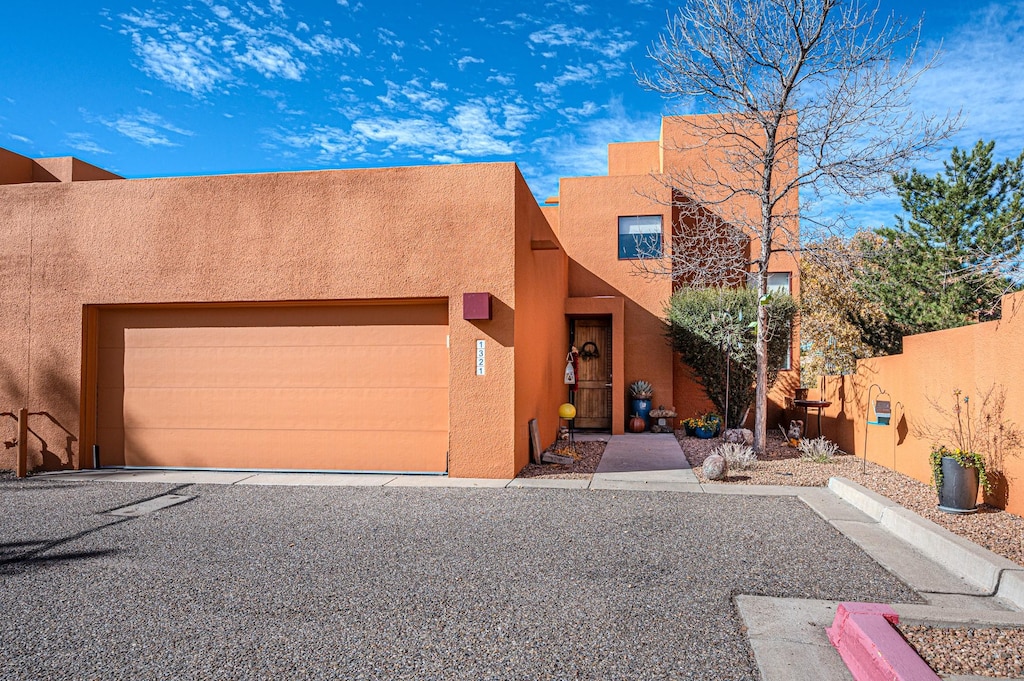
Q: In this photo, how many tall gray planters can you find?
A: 1